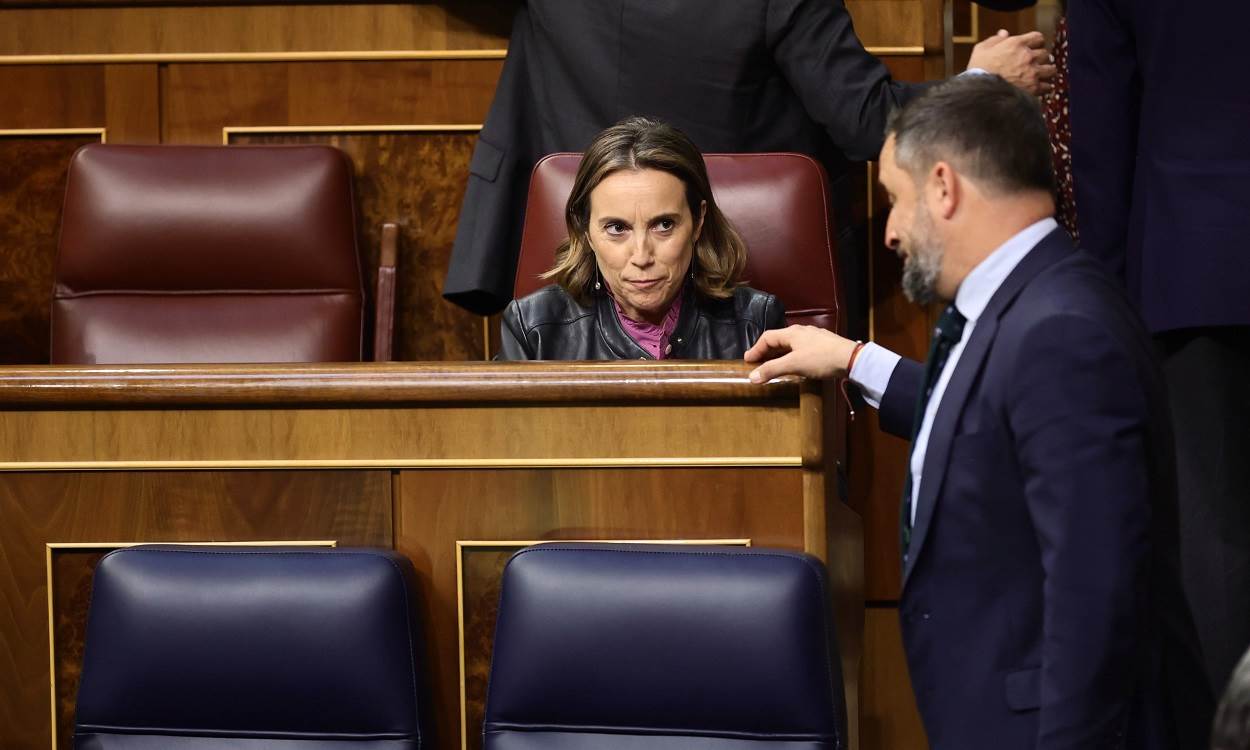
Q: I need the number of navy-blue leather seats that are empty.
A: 2